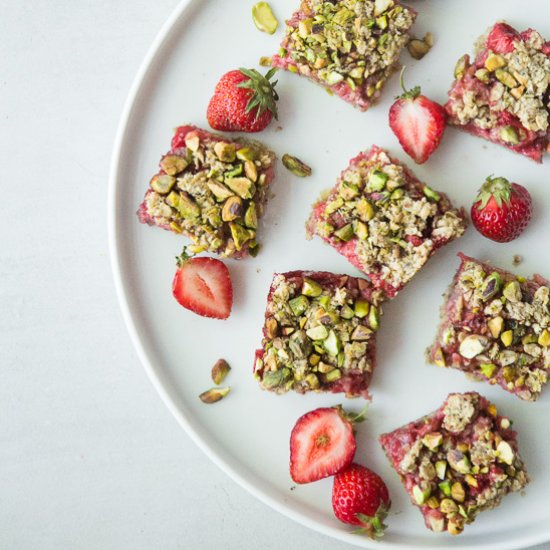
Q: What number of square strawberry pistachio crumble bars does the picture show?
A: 7